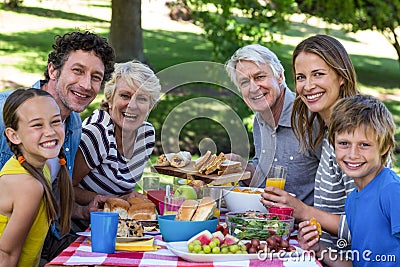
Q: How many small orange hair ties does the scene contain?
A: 2